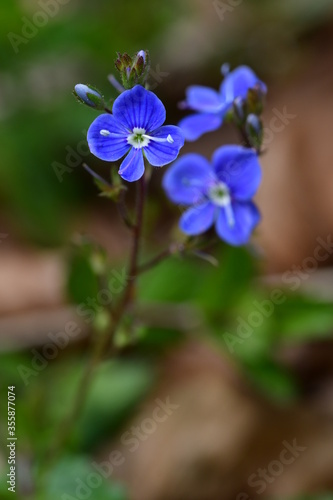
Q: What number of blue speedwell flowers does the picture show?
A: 3